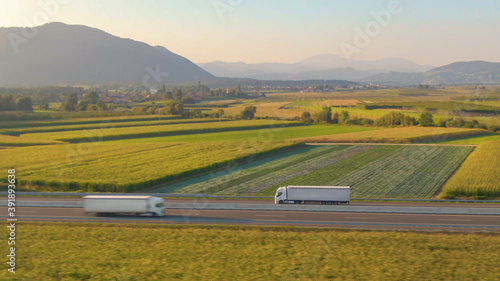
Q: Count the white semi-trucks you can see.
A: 2